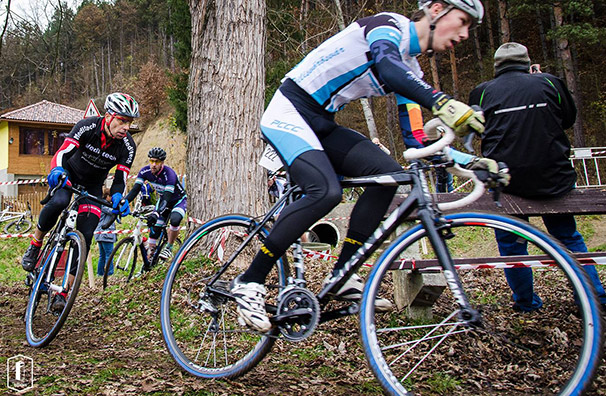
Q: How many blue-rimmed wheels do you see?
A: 3